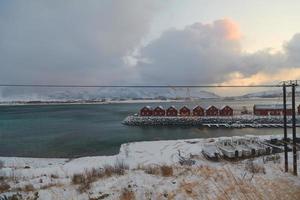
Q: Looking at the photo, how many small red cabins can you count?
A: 7